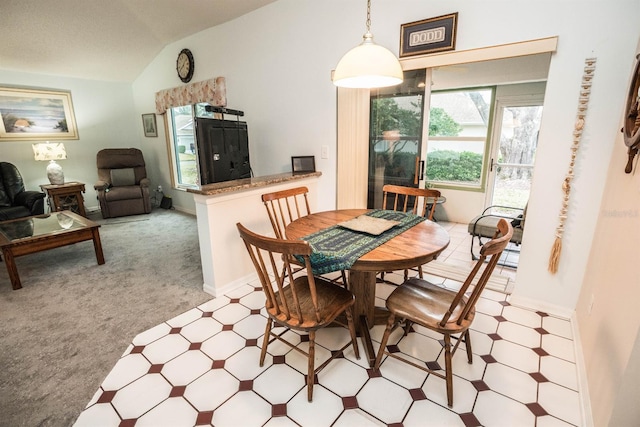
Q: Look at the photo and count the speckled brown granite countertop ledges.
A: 1